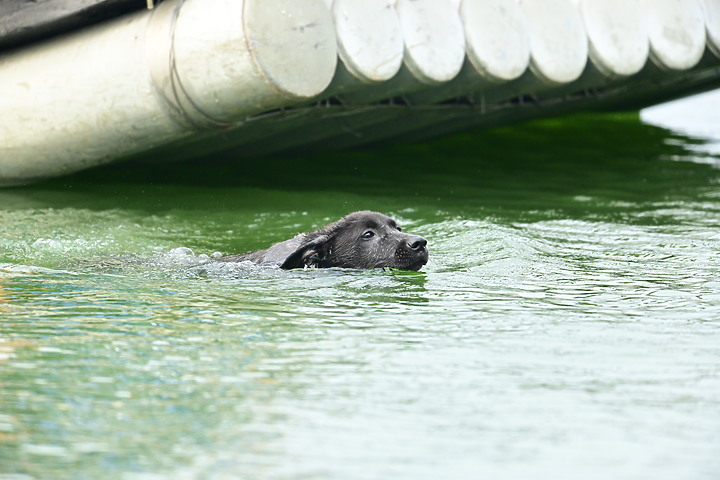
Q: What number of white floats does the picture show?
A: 8